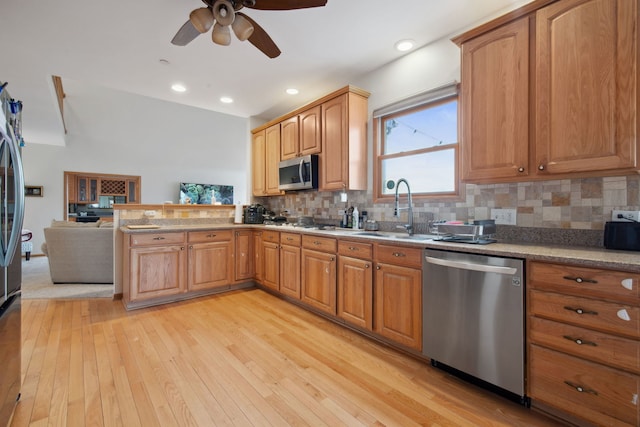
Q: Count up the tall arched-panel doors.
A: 5